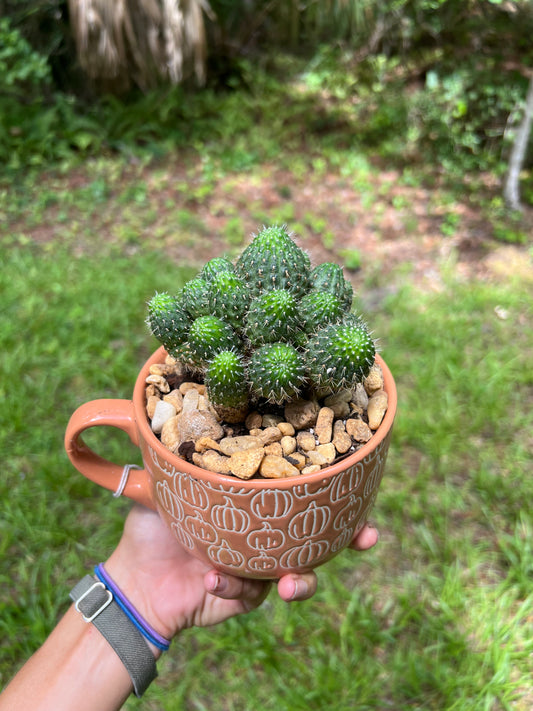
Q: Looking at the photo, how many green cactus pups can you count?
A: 12